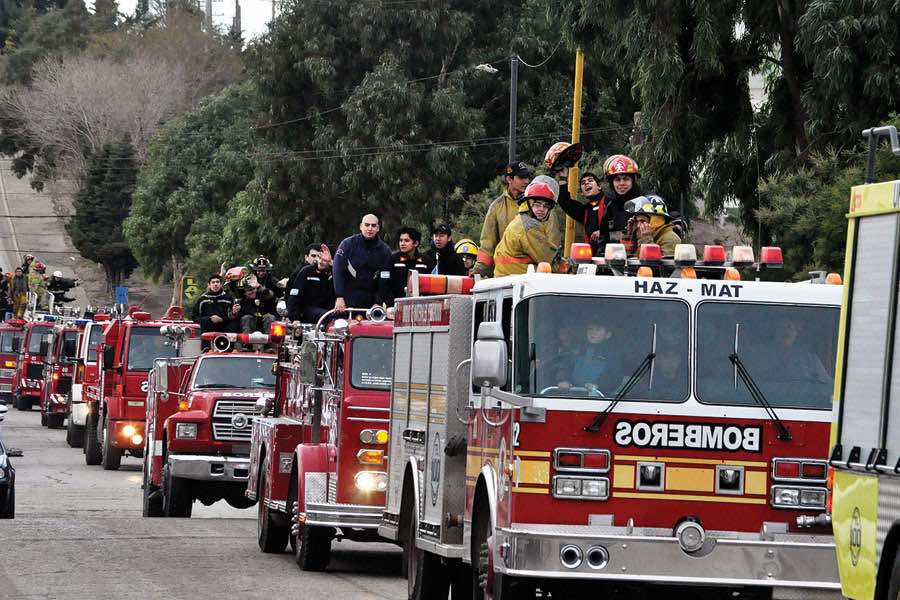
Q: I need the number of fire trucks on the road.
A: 9